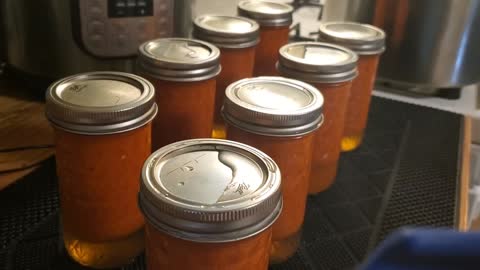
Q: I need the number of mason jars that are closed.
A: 8